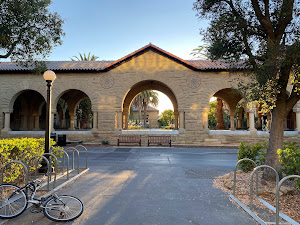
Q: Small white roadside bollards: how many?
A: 0